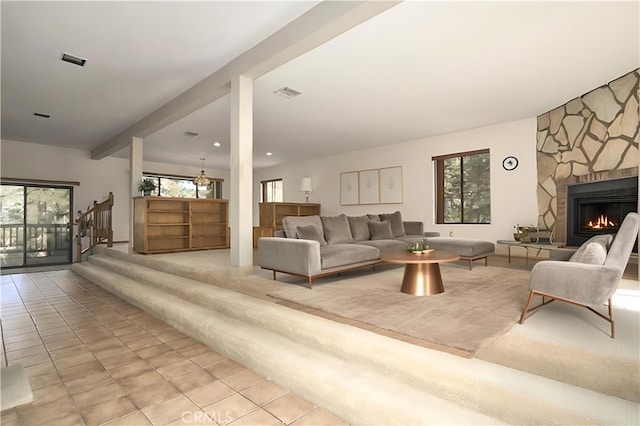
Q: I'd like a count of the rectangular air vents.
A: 4